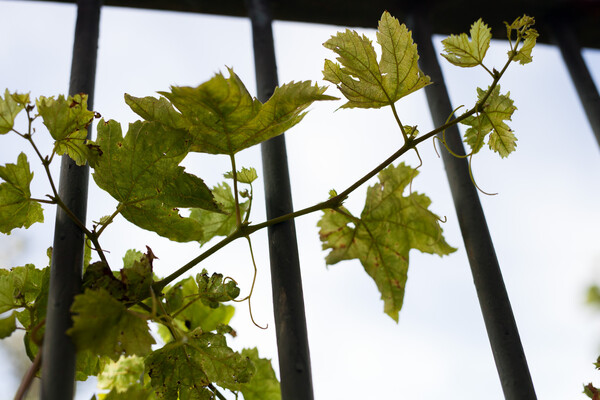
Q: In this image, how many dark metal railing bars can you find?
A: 4